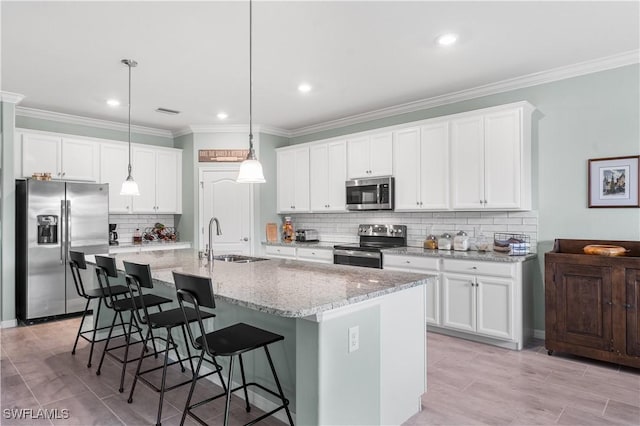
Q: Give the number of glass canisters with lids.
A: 3